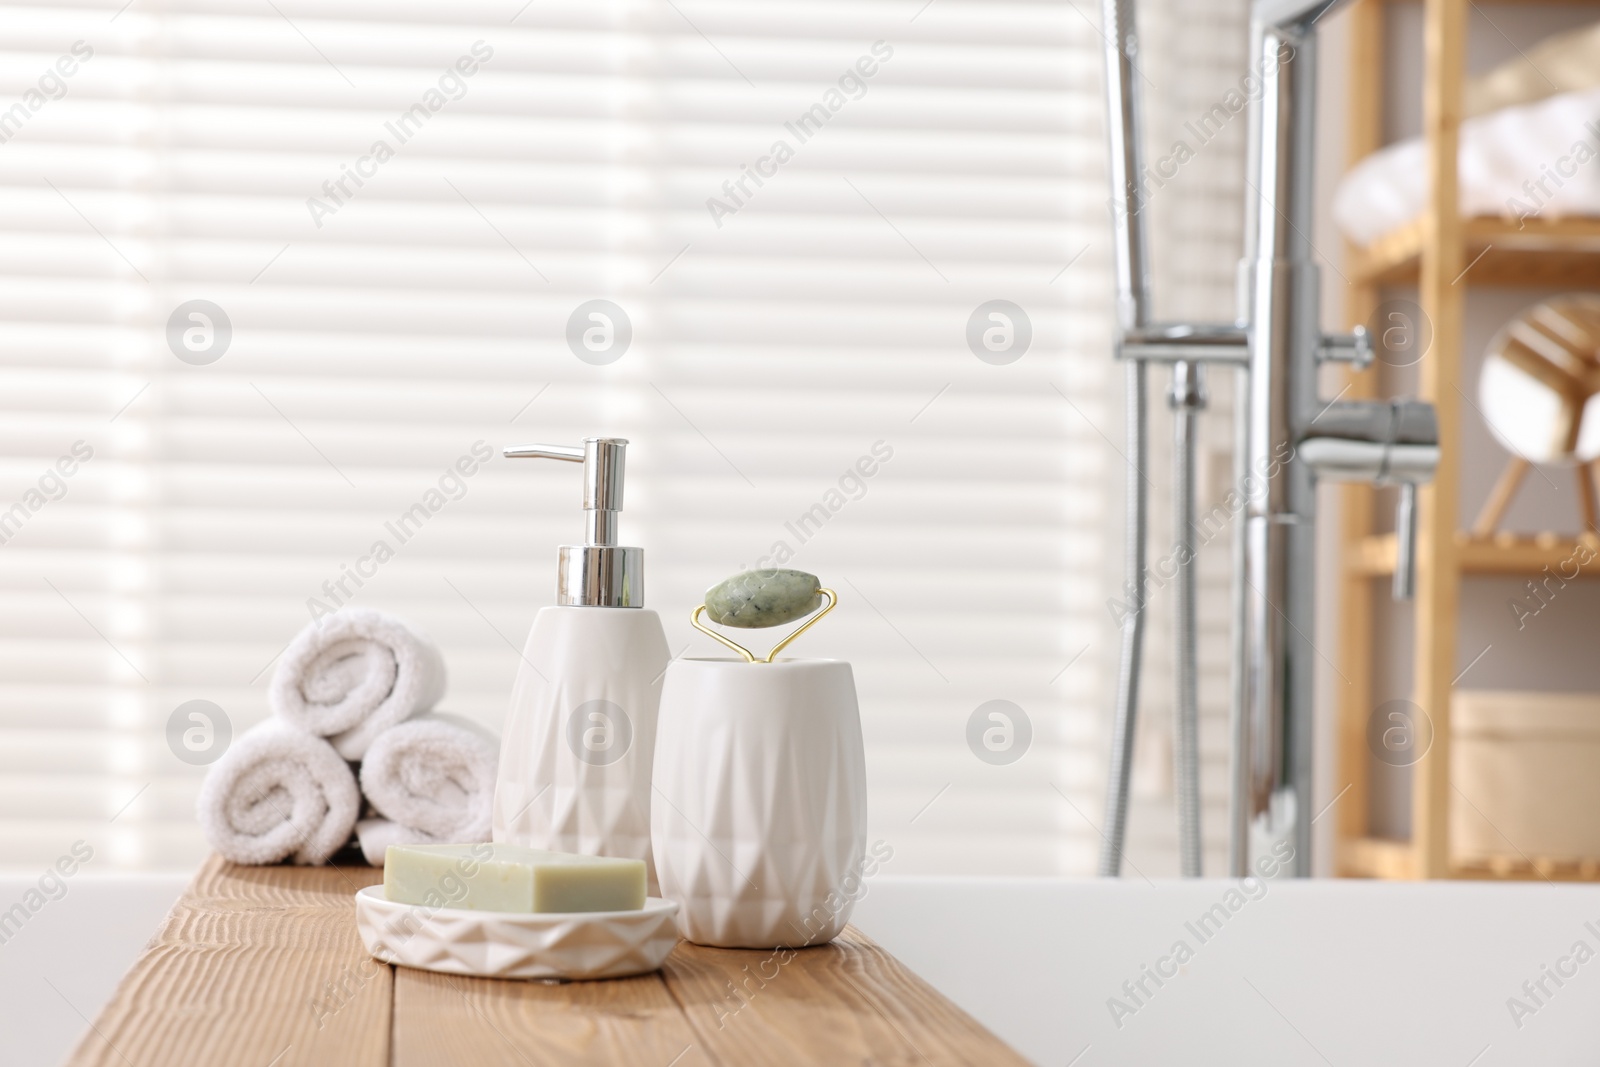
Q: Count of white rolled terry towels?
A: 3